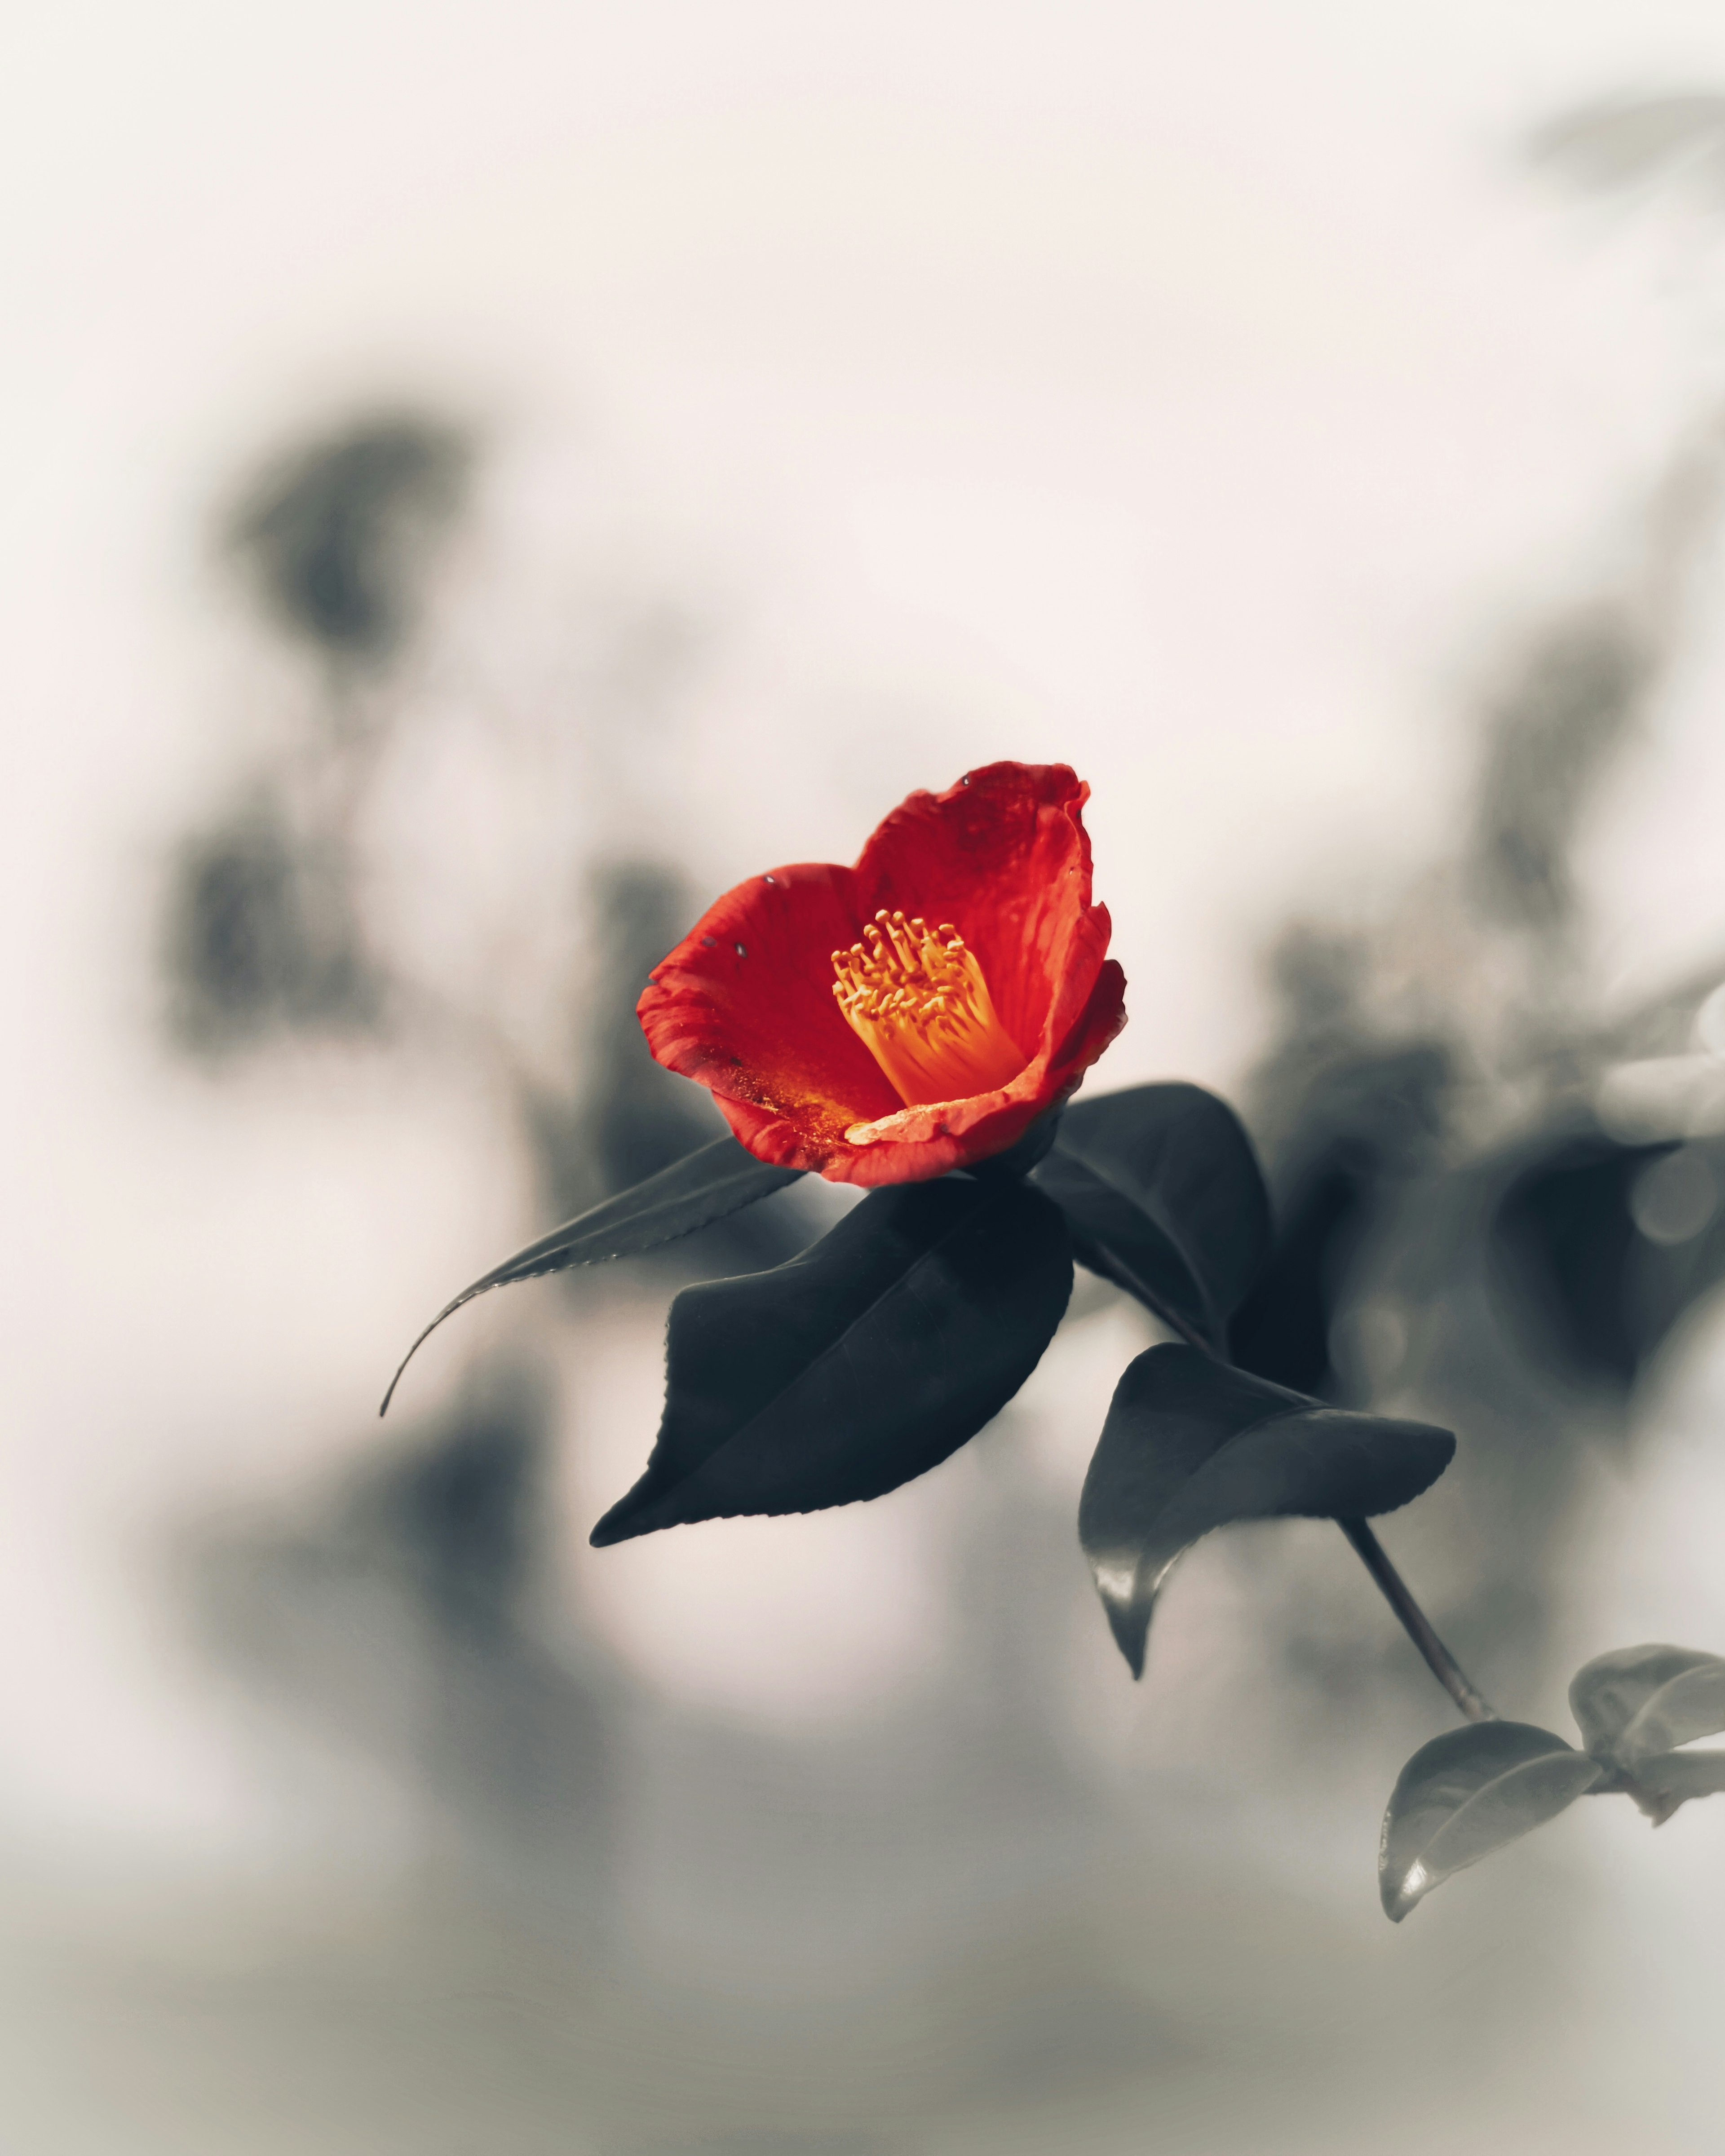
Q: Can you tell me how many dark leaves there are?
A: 4